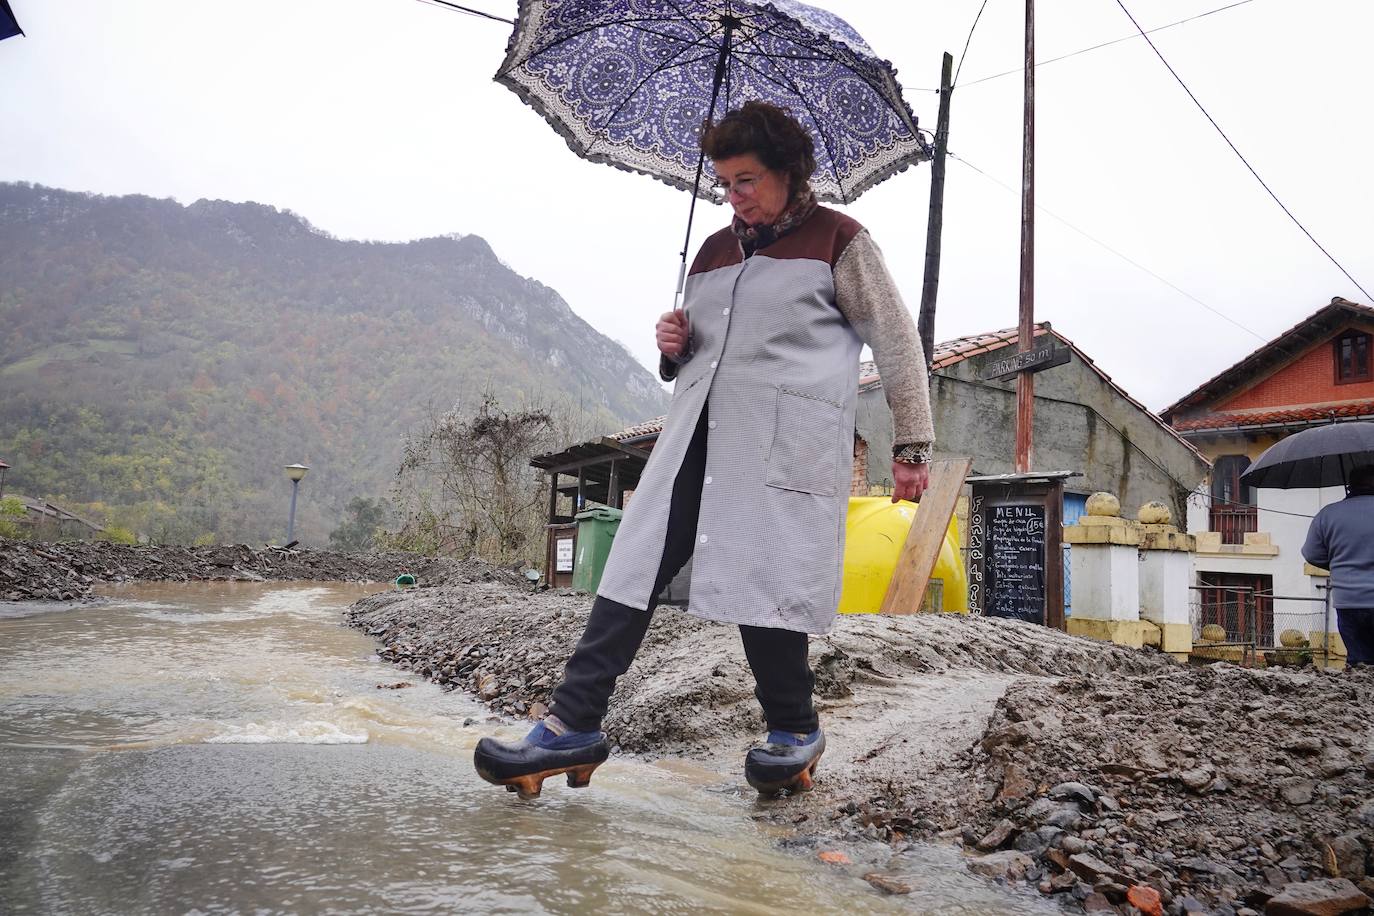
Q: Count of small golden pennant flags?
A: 0